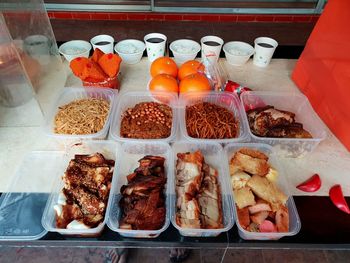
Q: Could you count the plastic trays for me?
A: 8